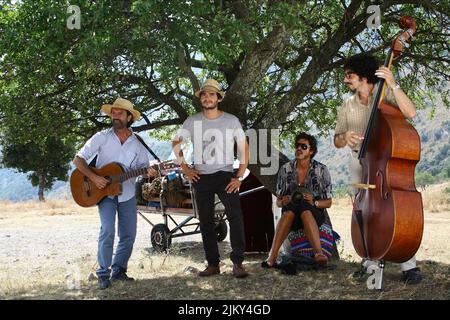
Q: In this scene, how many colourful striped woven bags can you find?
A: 1